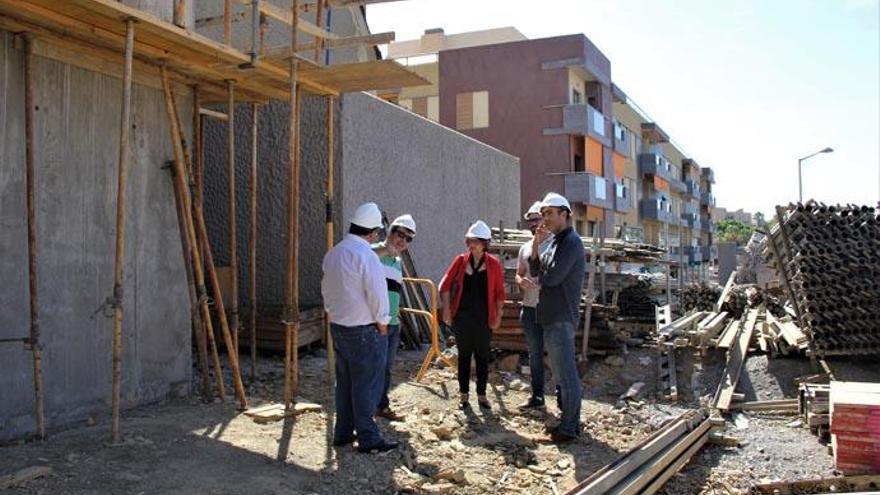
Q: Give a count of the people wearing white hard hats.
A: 5